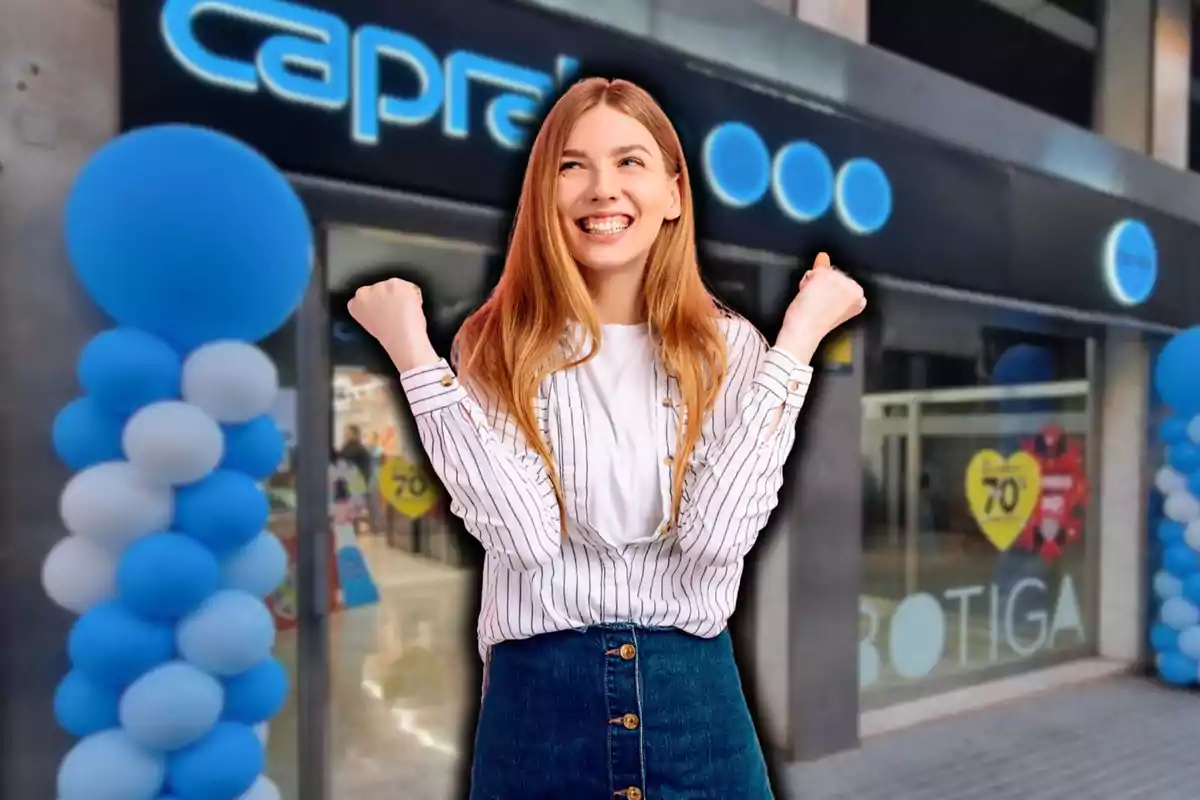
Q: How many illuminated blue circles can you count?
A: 4